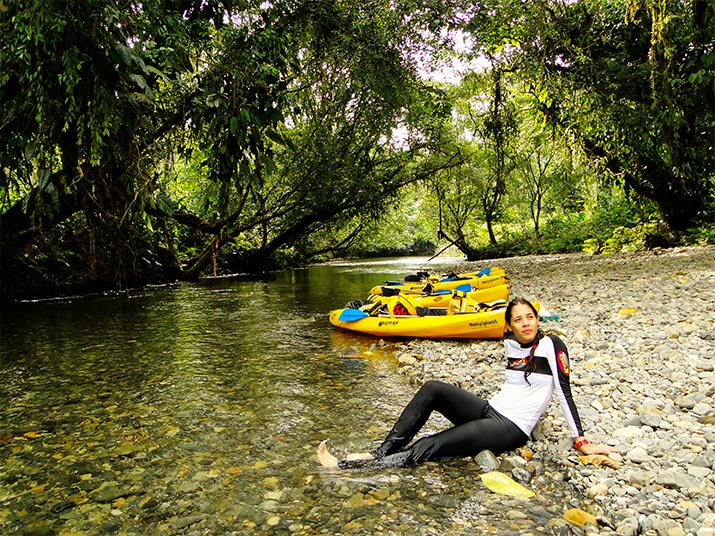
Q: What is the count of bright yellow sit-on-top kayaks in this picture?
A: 4